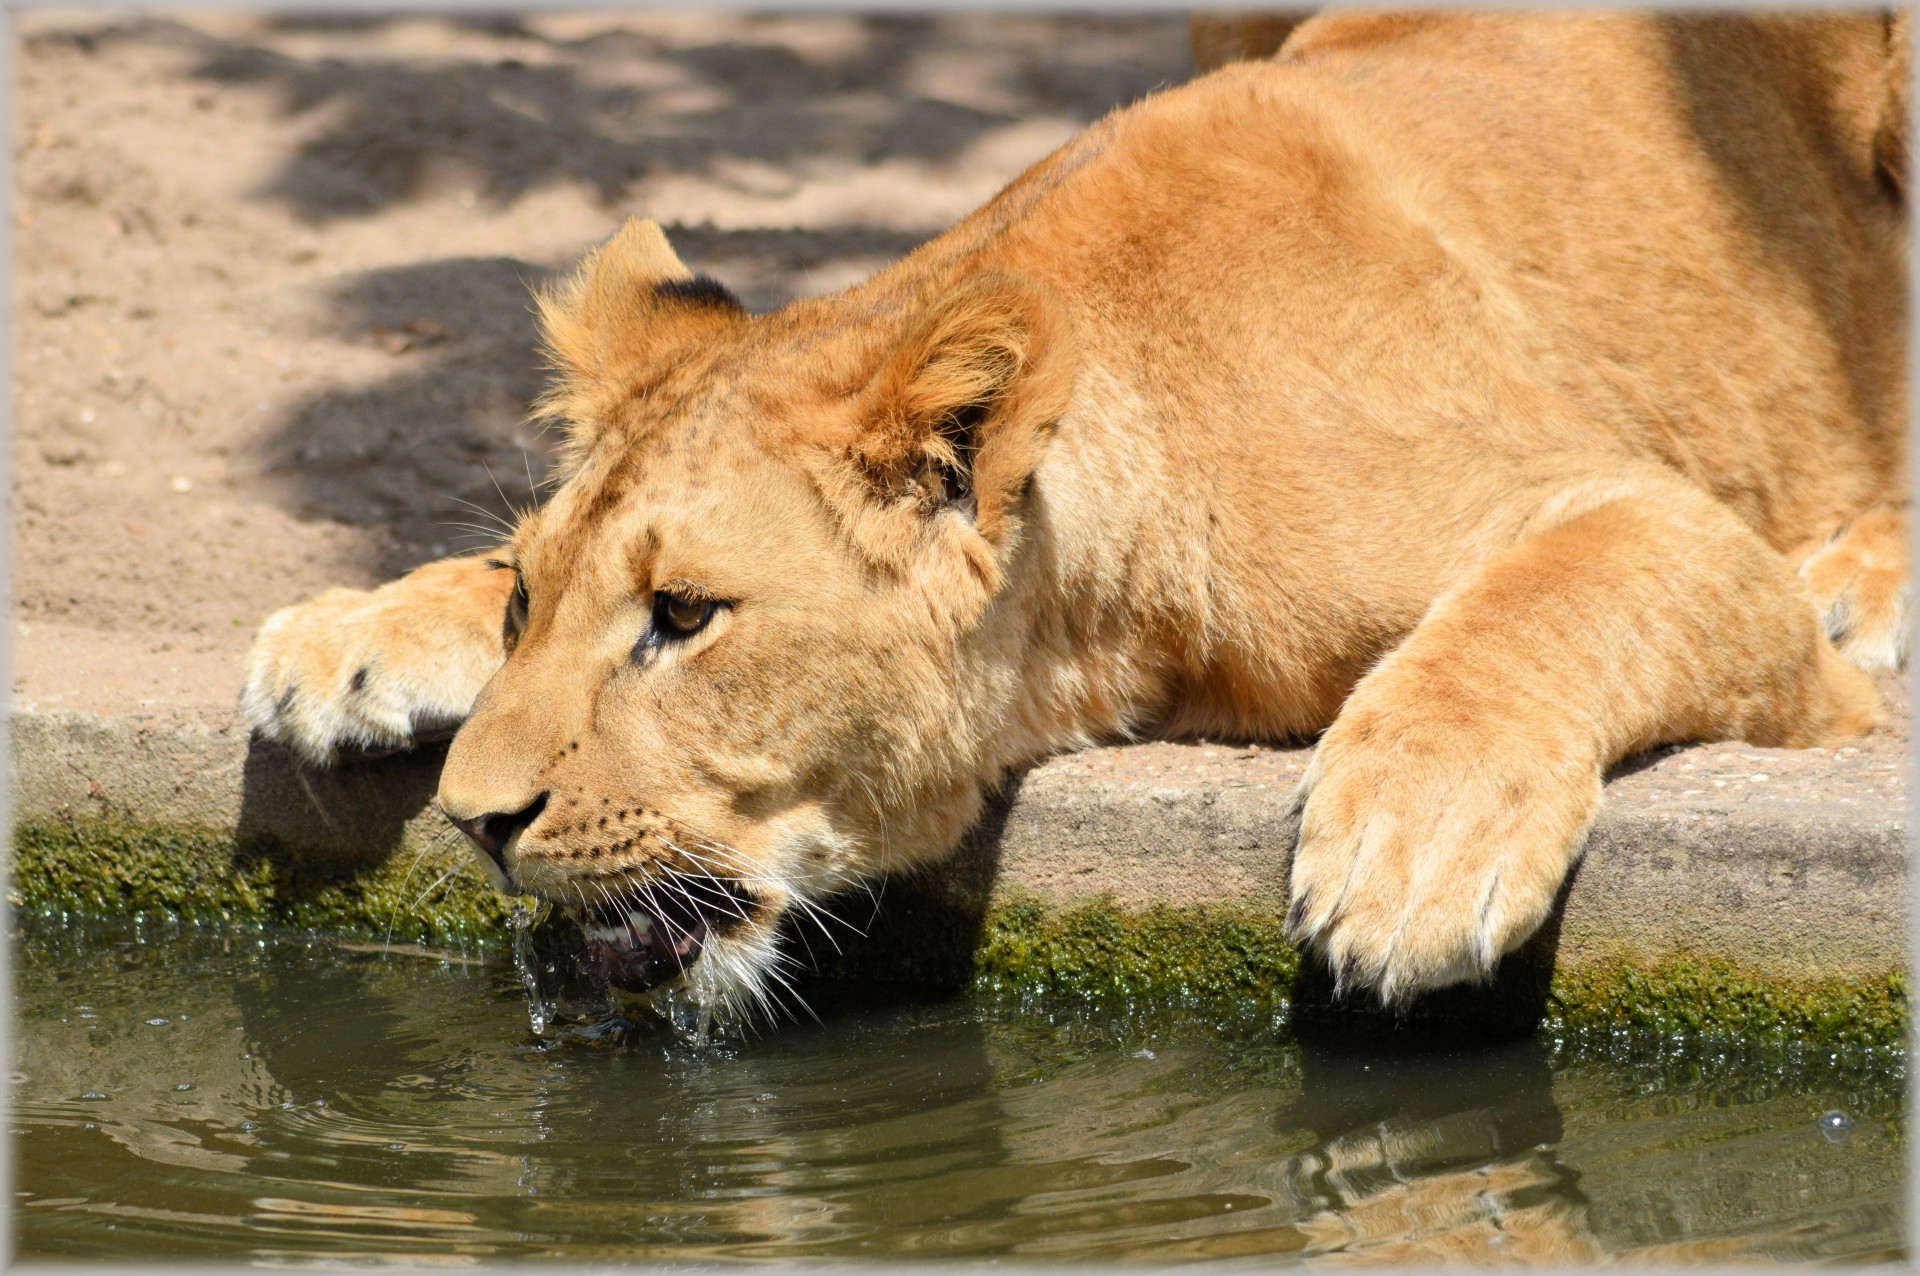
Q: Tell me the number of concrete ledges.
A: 1